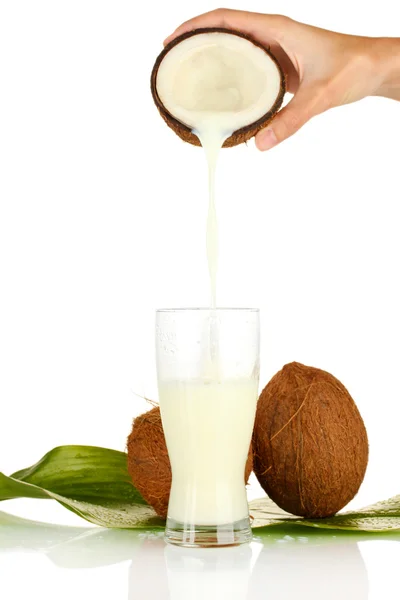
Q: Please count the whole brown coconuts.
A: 2